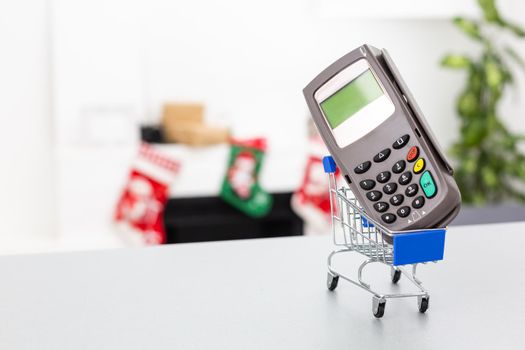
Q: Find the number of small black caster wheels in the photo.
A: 4